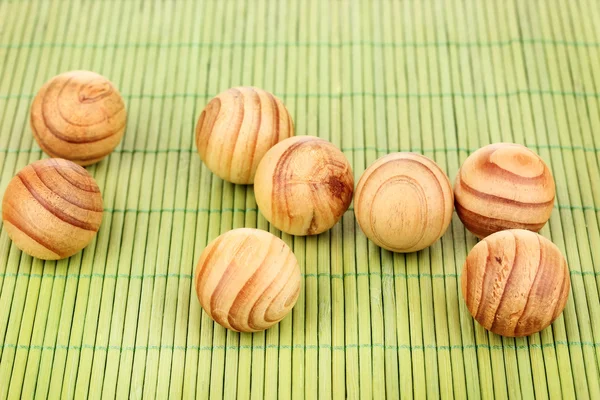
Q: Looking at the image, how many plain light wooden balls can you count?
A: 8